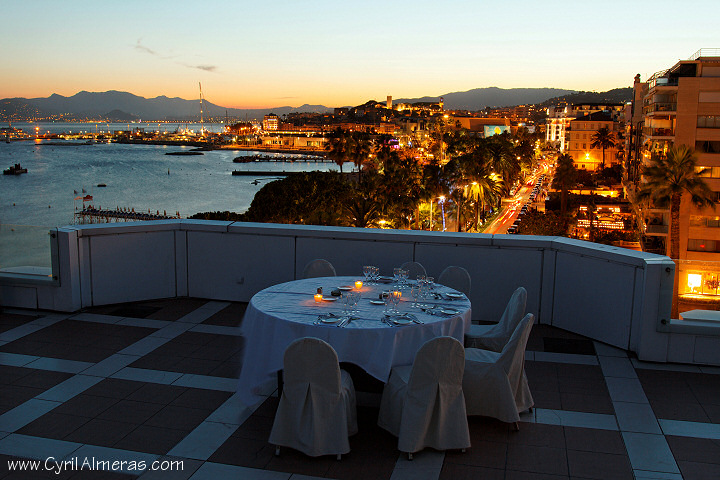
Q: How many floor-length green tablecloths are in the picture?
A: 0